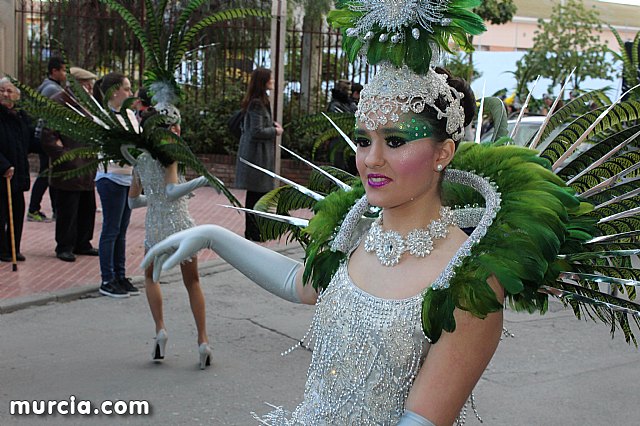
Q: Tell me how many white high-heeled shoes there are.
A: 2